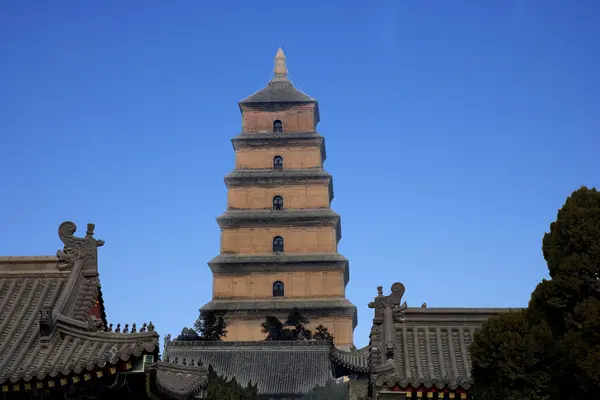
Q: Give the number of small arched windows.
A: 5